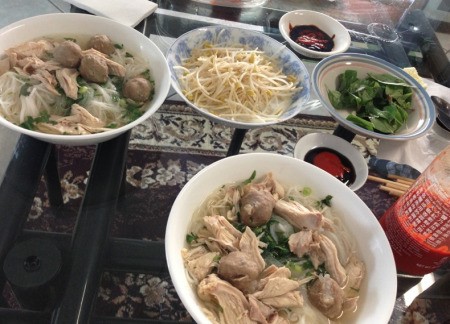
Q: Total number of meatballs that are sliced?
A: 0